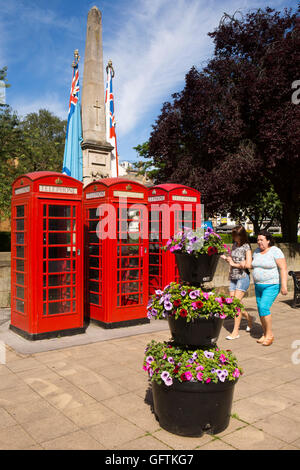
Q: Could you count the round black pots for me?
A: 3